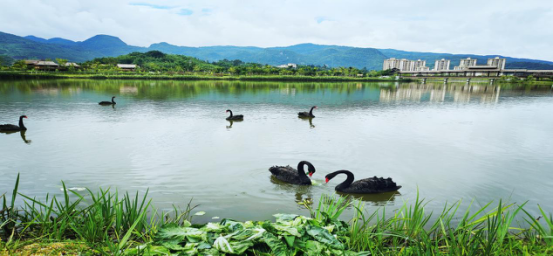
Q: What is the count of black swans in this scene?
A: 6